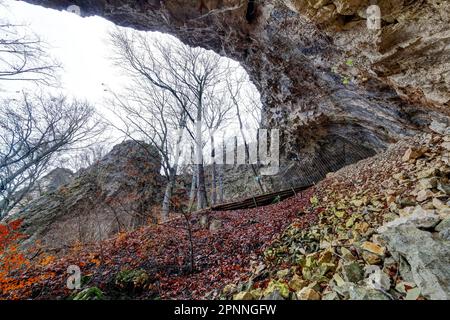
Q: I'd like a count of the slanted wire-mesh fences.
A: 1